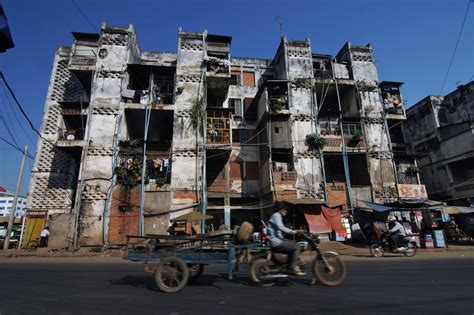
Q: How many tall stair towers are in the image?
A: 4